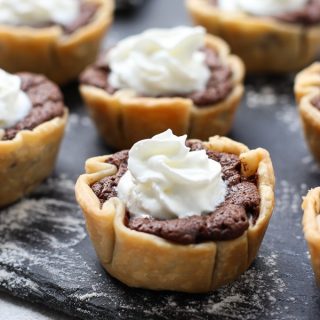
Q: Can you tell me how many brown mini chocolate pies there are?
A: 7